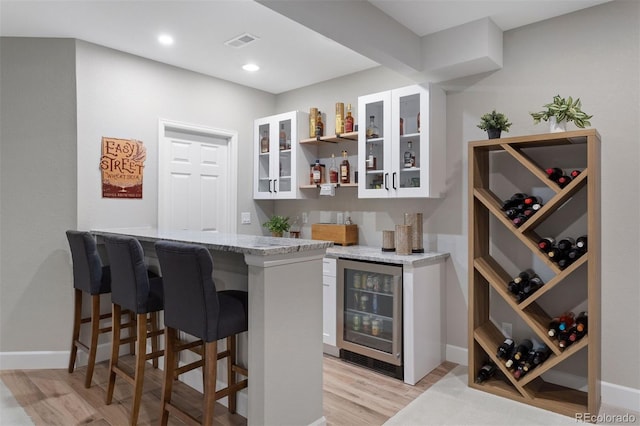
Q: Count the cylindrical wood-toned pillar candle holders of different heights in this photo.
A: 3